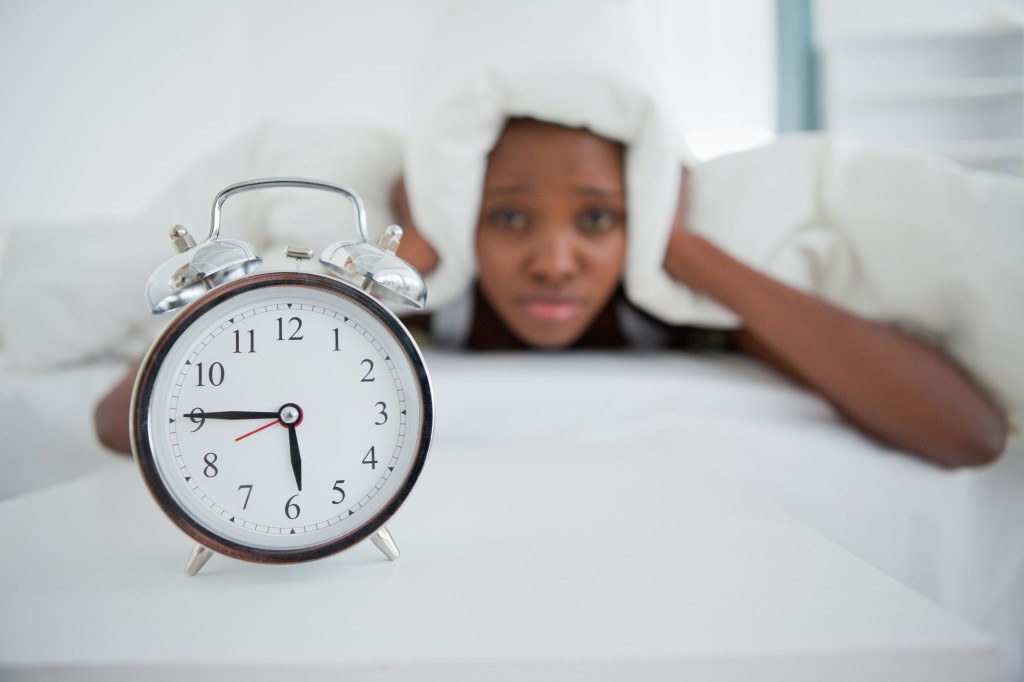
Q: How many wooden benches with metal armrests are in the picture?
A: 0